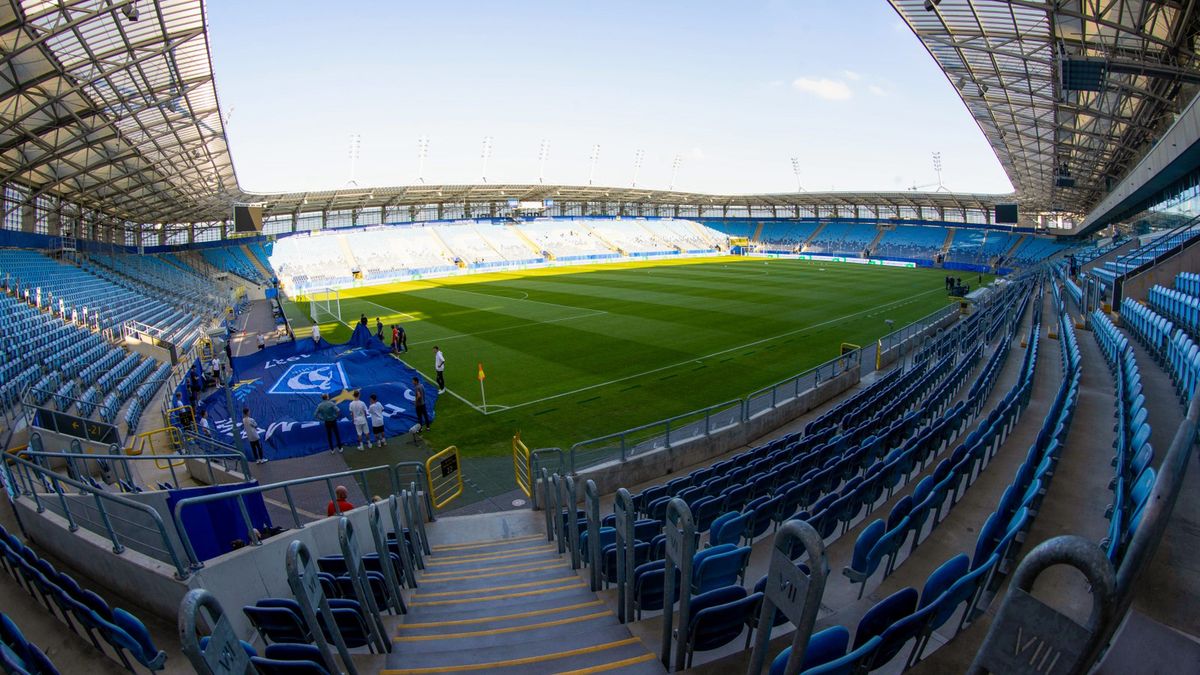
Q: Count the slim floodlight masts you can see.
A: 9